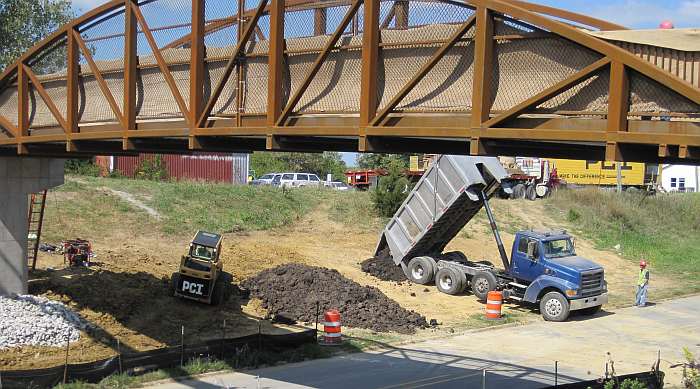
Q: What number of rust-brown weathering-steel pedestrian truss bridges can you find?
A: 1